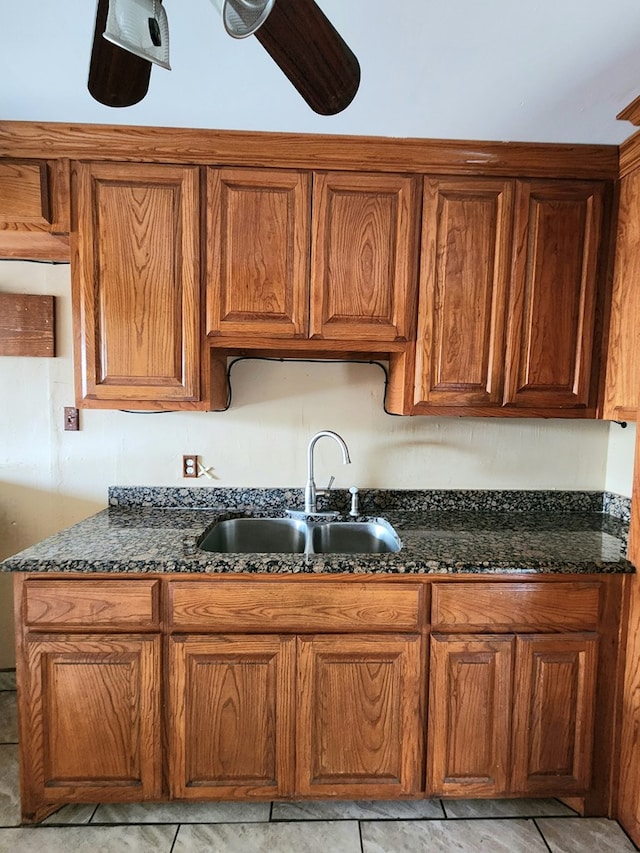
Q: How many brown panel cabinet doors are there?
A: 10